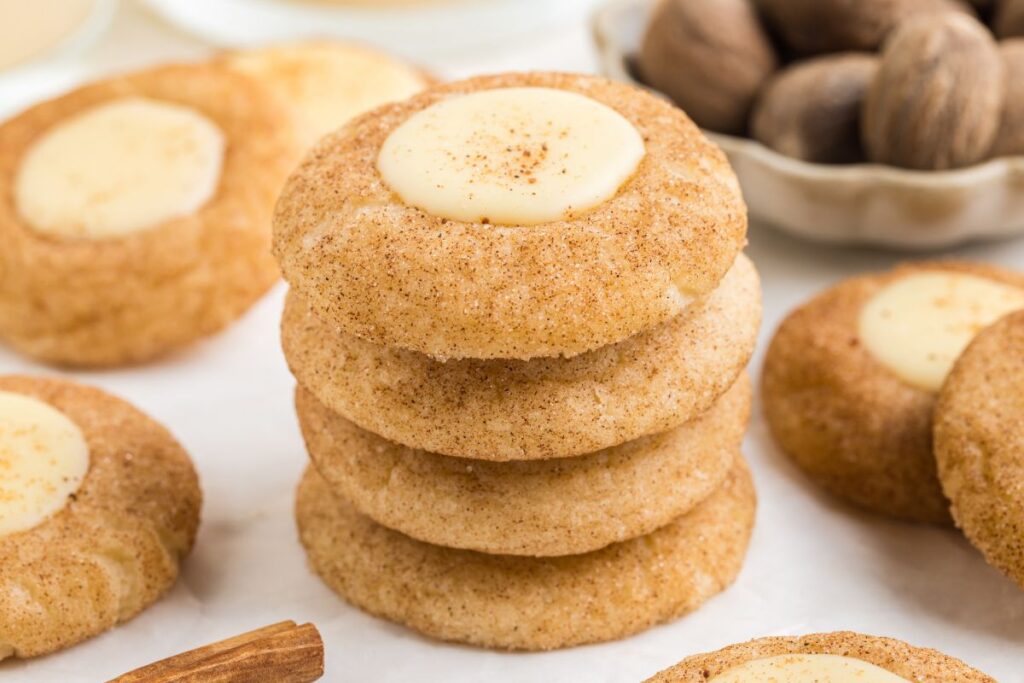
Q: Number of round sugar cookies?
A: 10